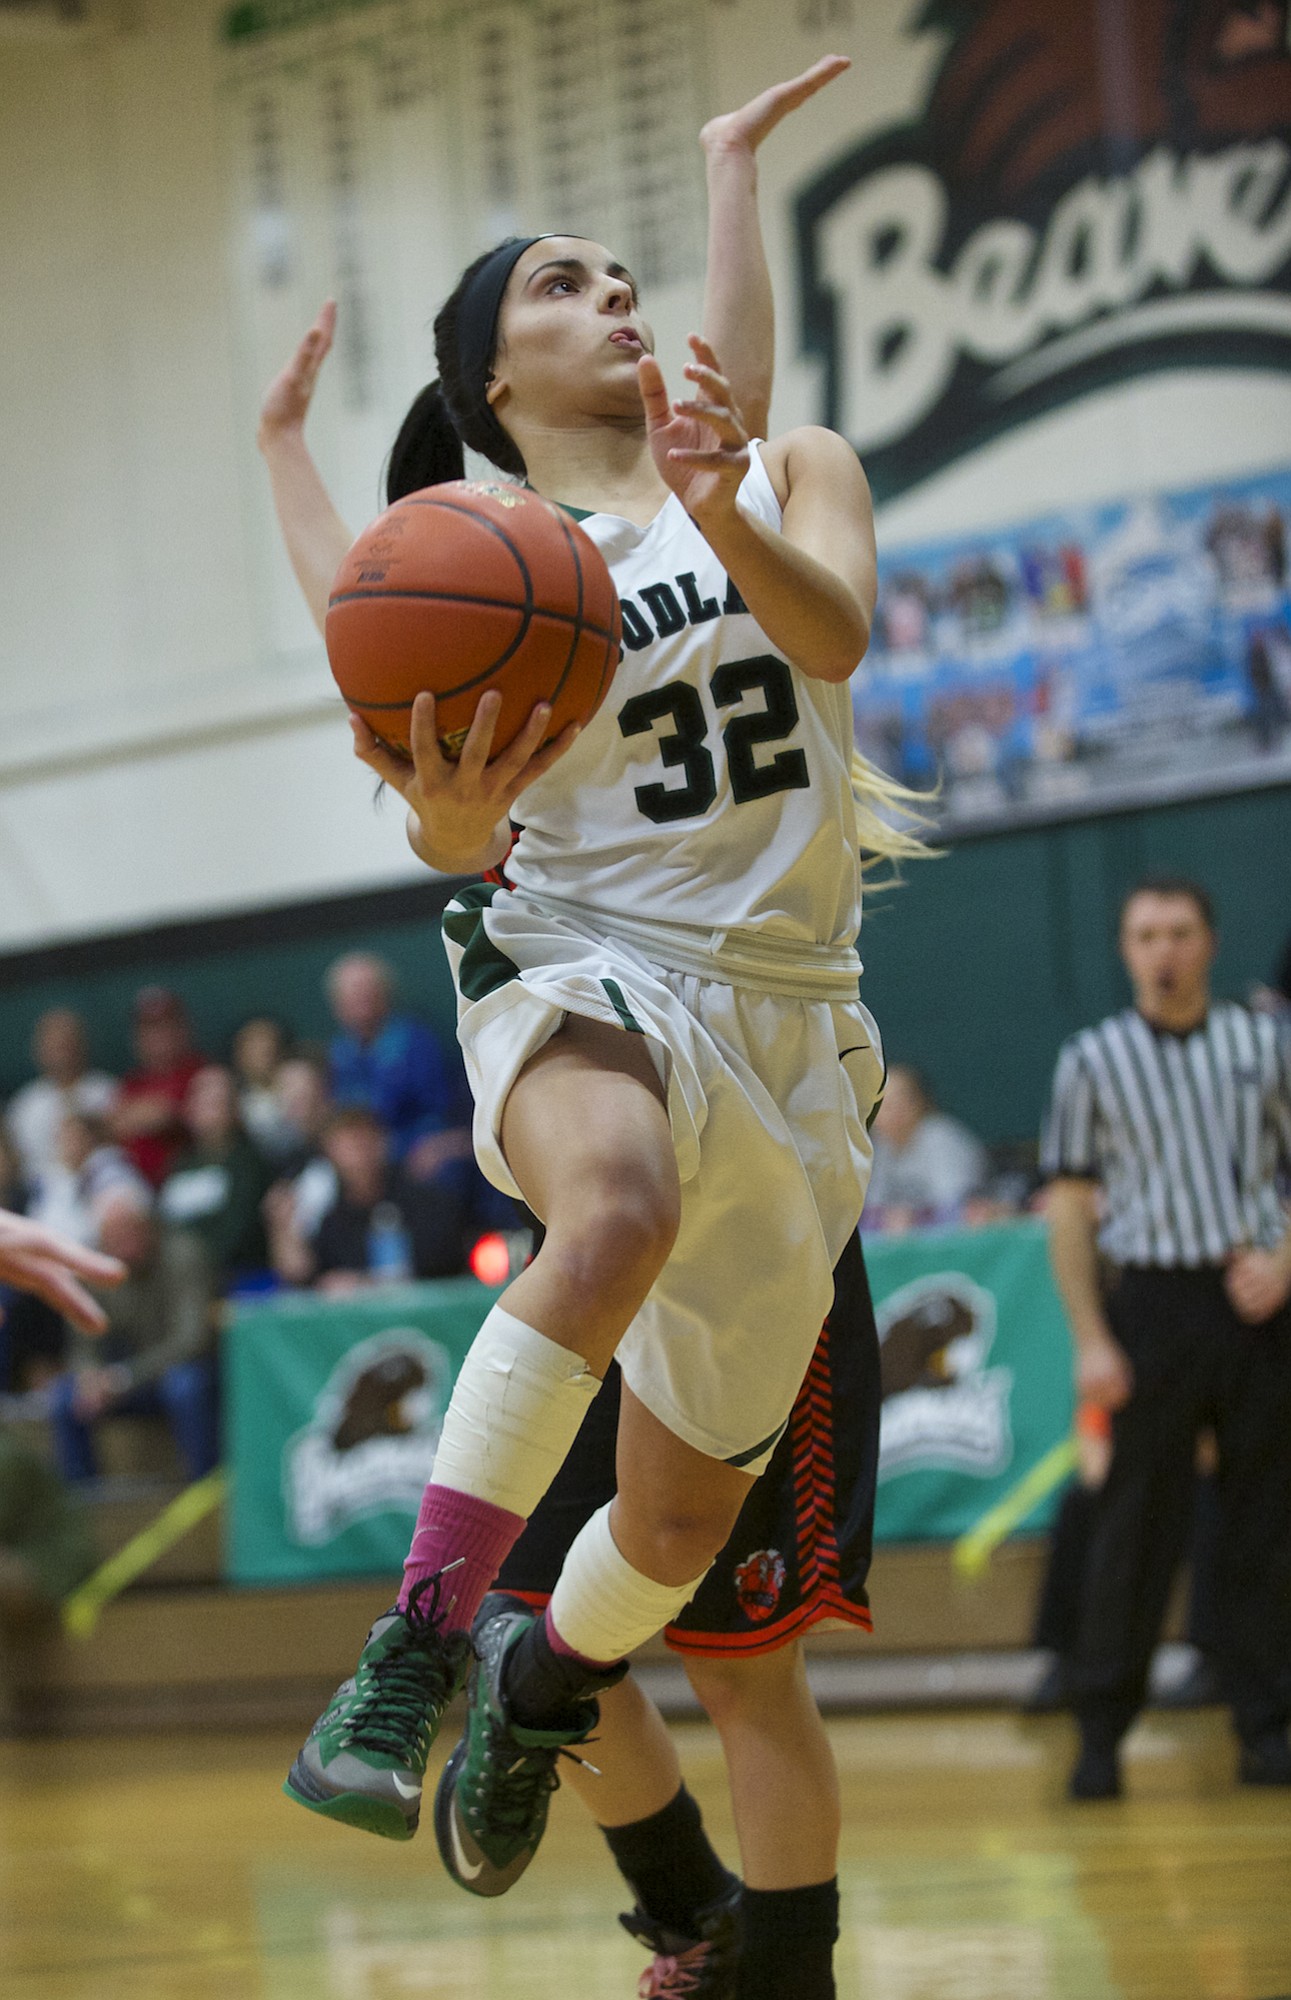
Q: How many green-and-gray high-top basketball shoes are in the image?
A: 2